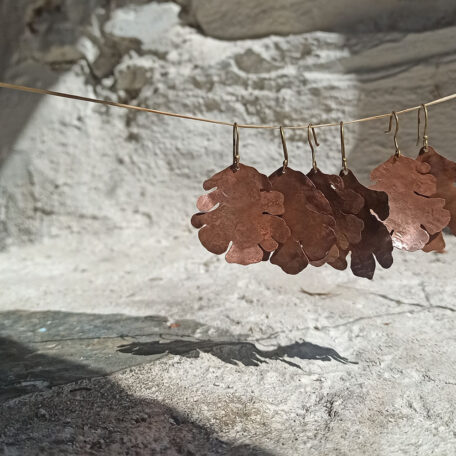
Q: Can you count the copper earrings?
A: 6